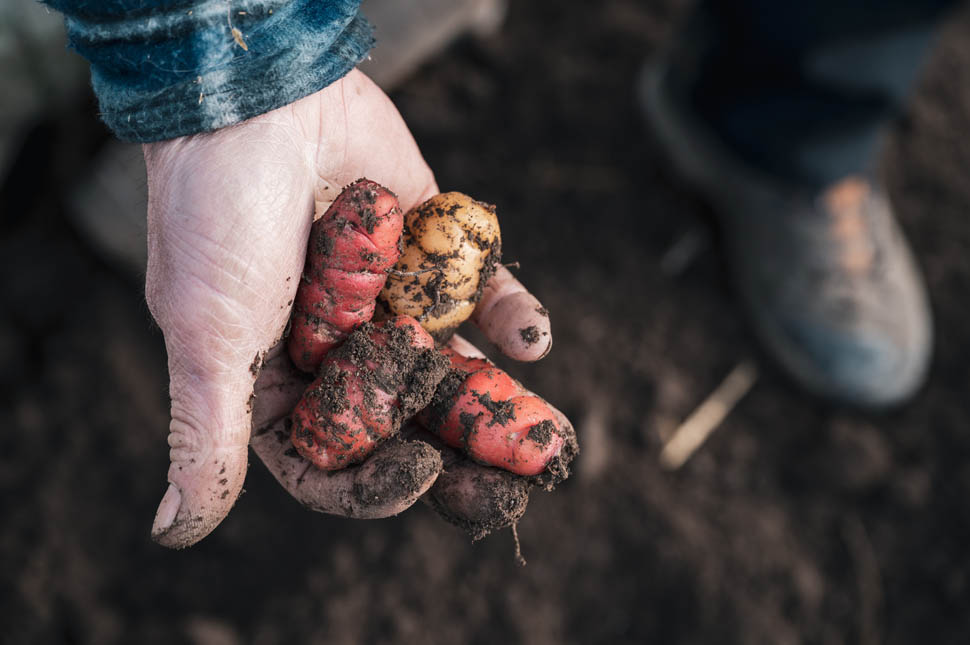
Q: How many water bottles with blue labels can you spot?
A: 0